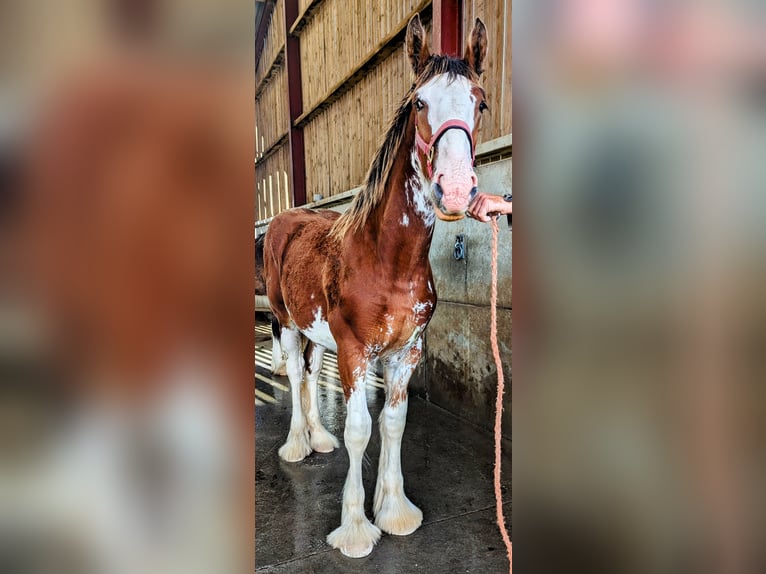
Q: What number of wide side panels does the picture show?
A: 2